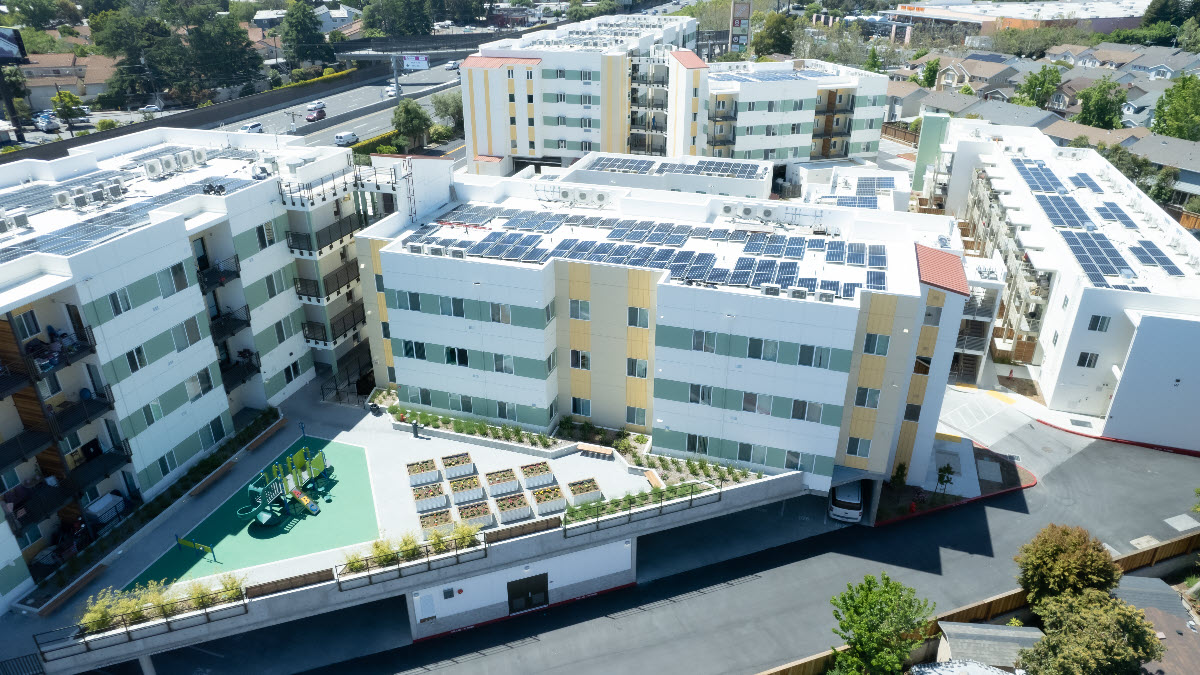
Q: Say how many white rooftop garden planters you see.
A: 11